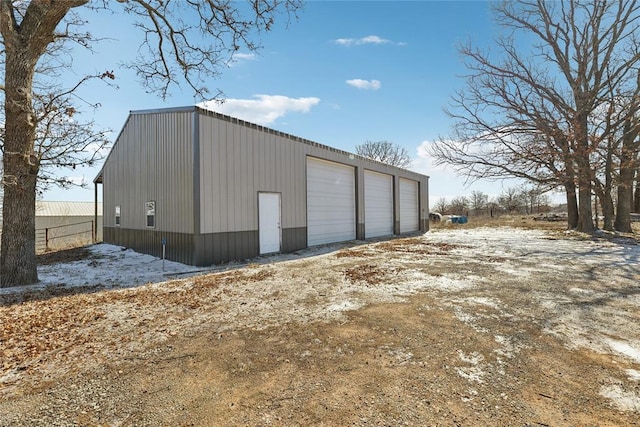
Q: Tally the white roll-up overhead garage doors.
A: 3